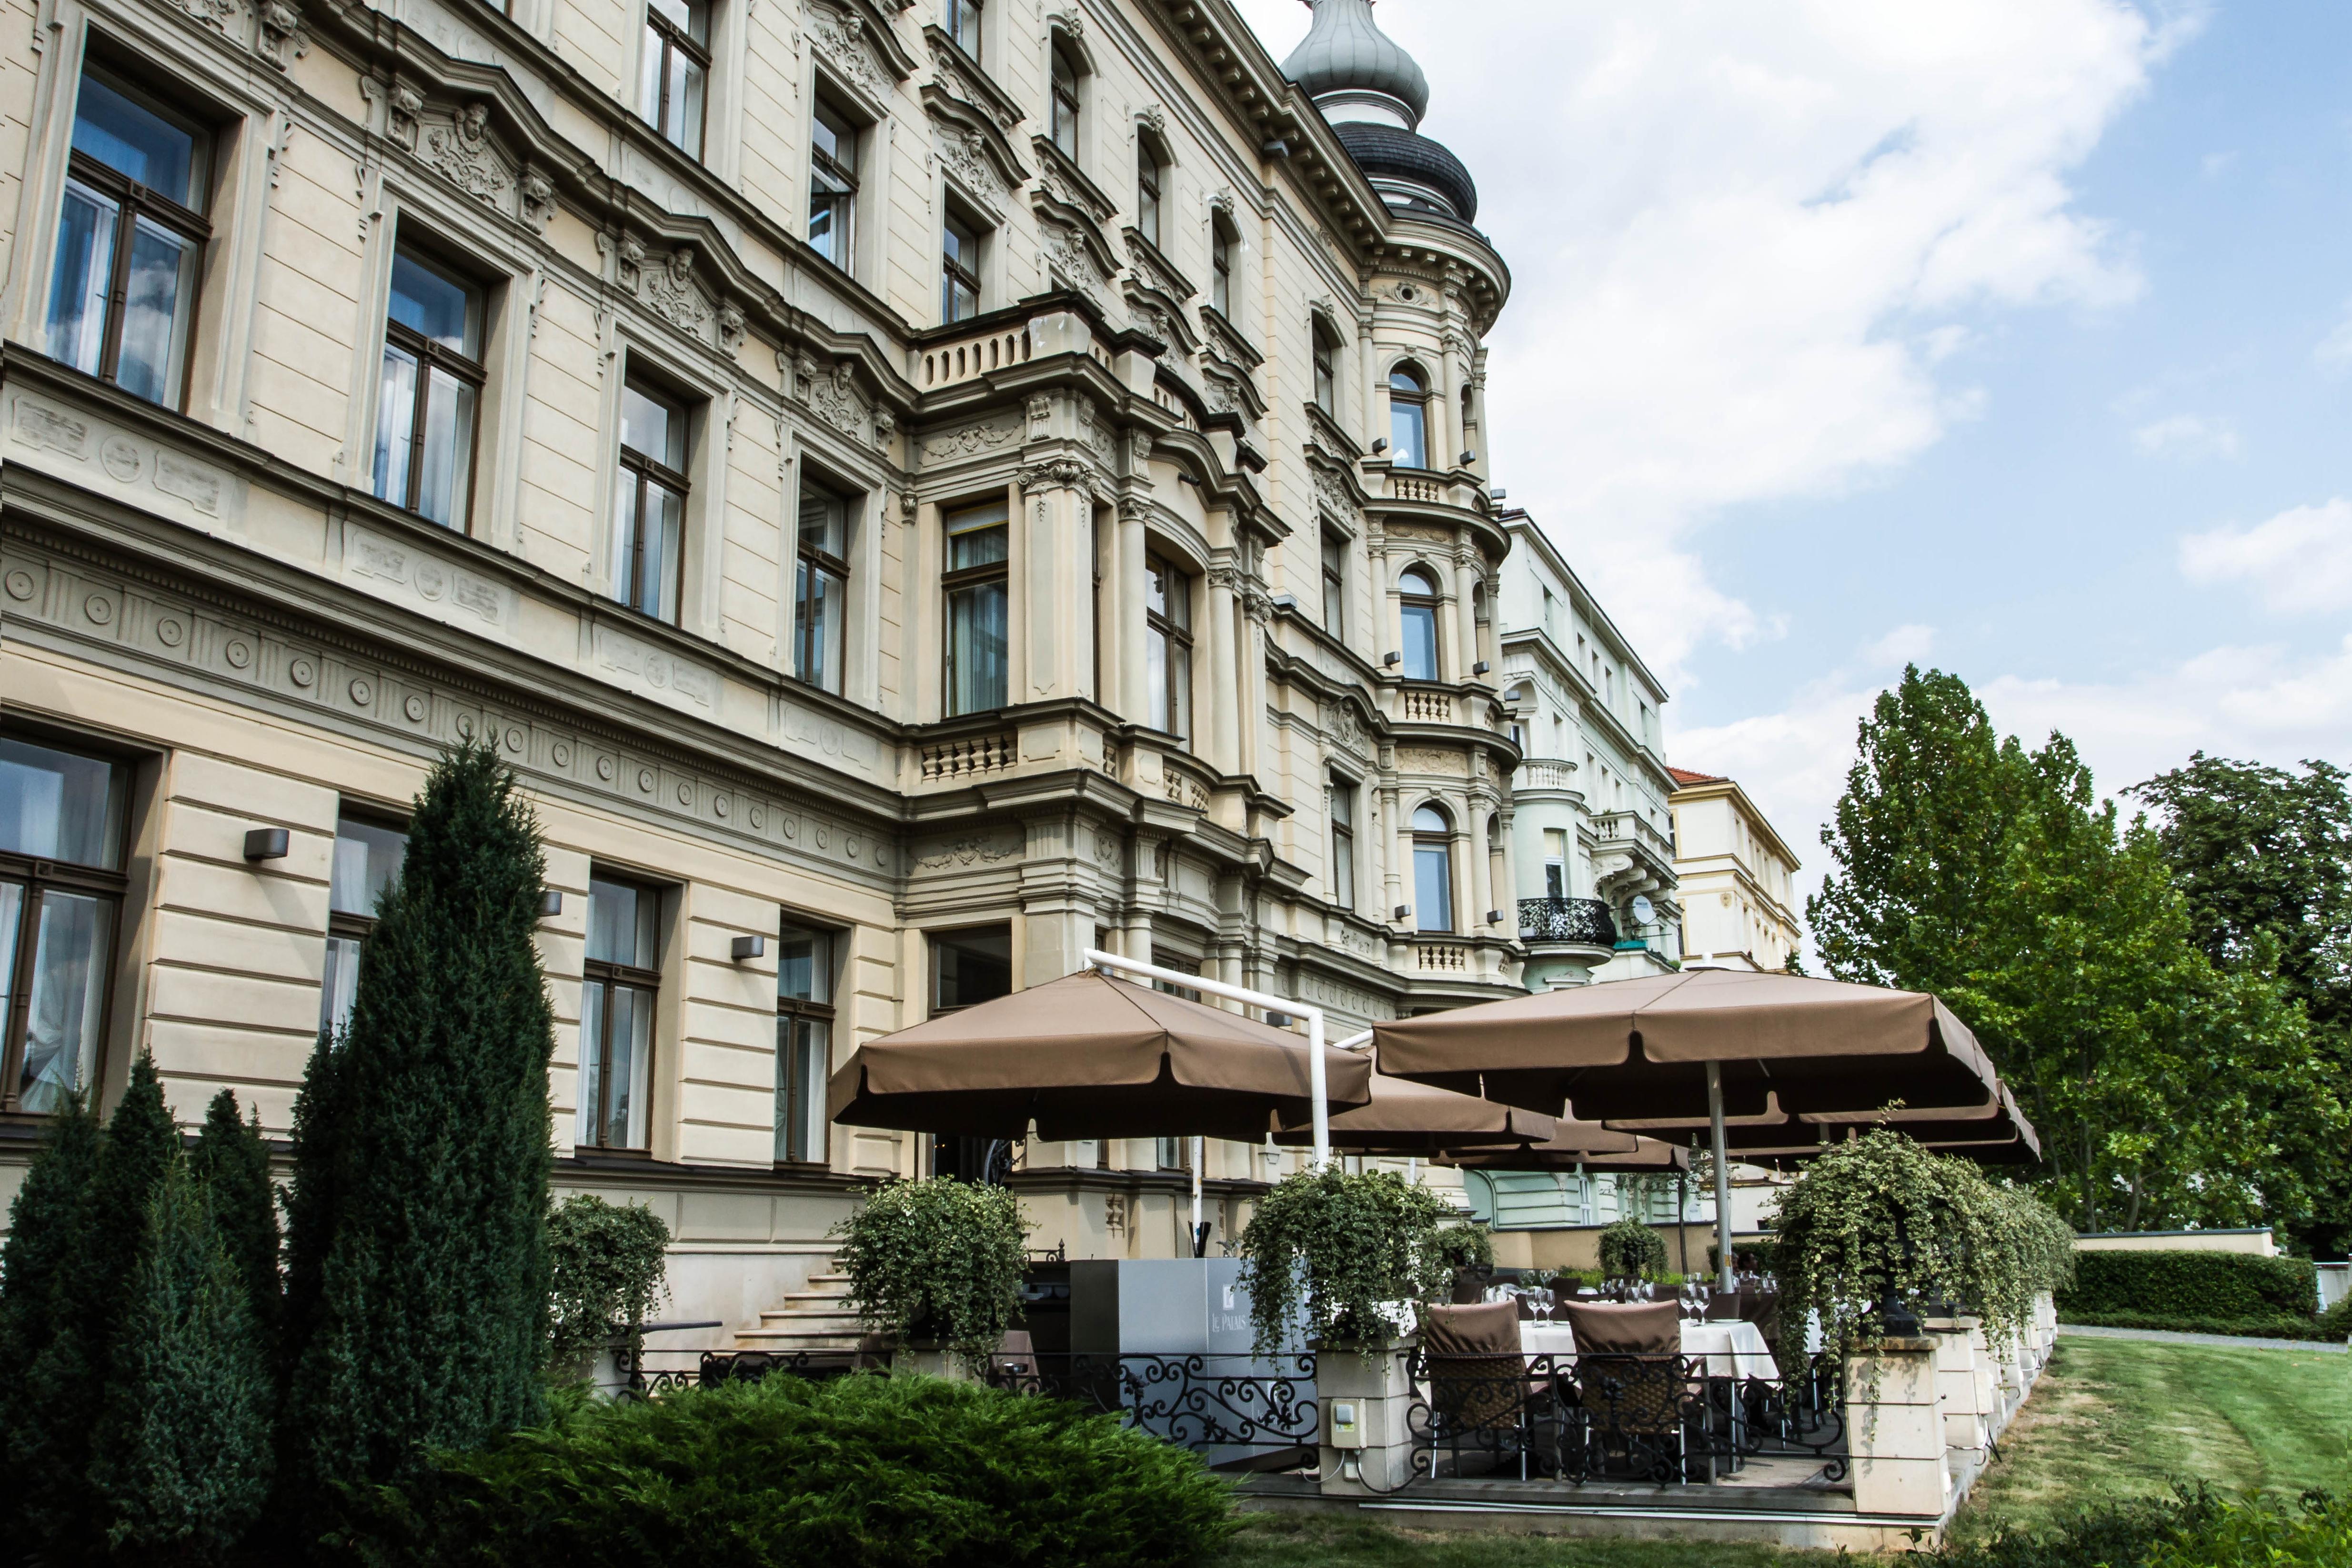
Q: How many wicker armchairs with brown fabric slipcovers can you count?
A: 2